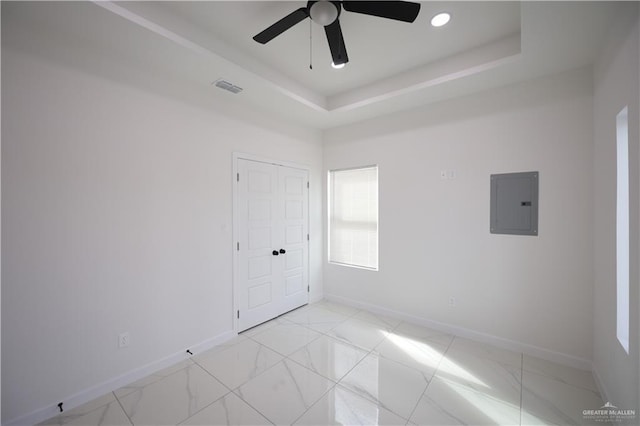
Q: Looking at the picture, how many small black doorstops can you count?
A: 2